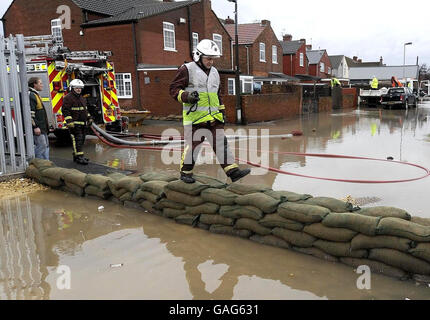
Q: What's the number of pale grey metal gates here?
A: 1